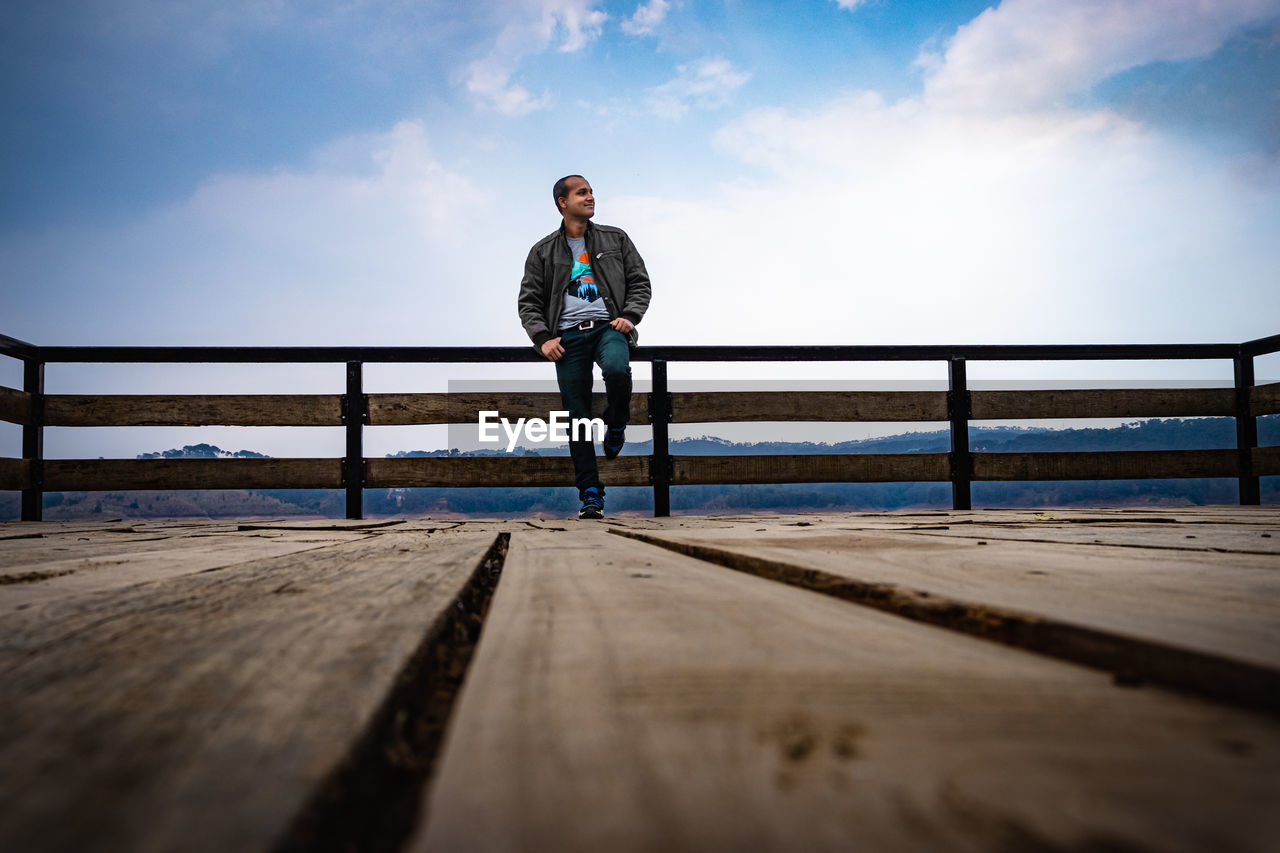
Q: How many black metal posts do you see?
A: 5